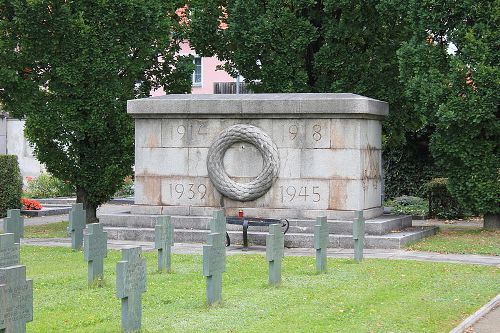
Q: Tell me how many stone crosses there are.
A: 12